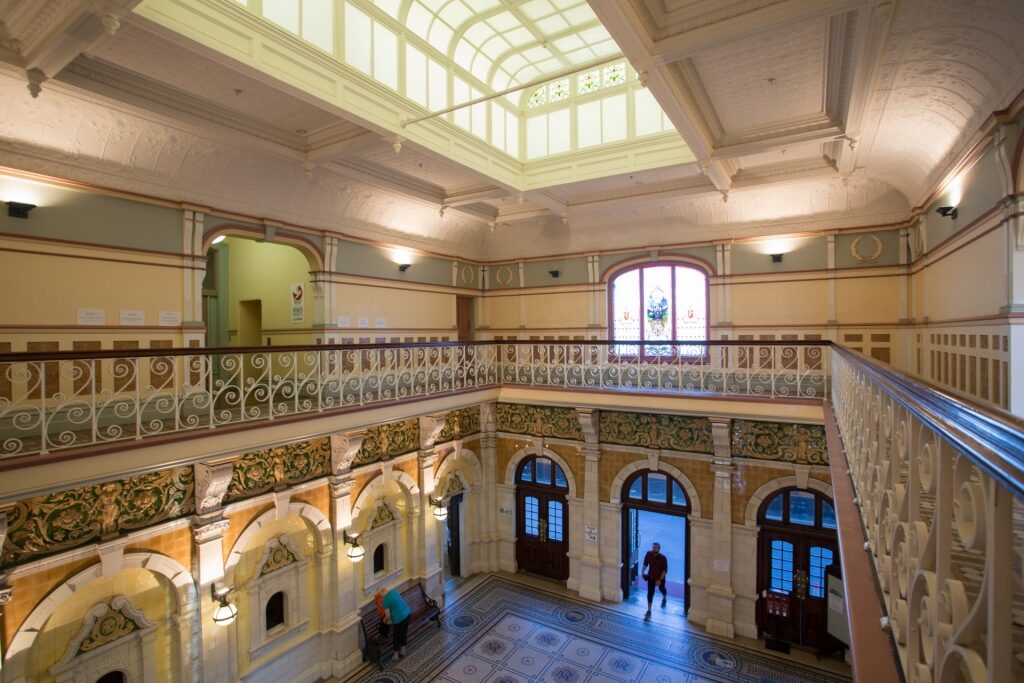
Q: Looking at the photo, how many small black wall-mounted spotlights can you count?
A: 5